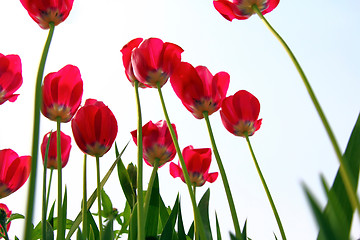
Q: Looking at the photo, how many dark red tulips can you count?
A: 13